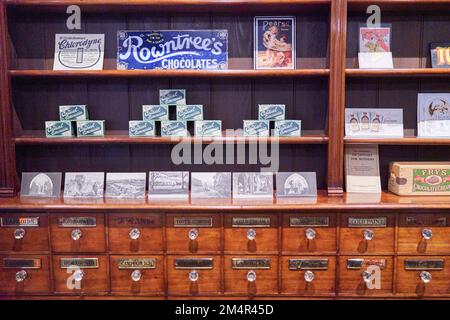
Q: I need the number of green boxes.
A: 12